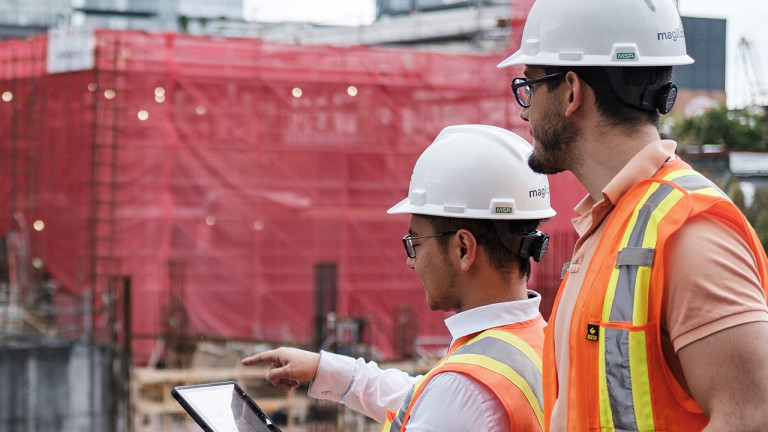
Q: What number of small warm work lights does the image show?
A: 13